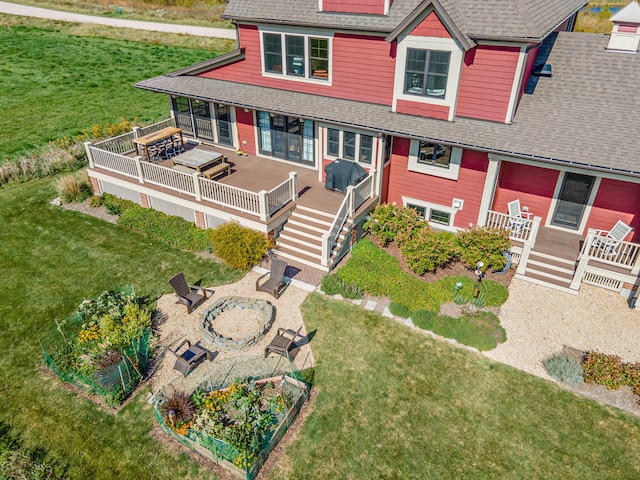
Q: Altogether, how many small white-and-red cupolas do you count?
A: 1